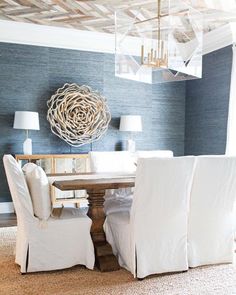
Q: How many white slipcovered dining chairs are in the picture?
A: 5